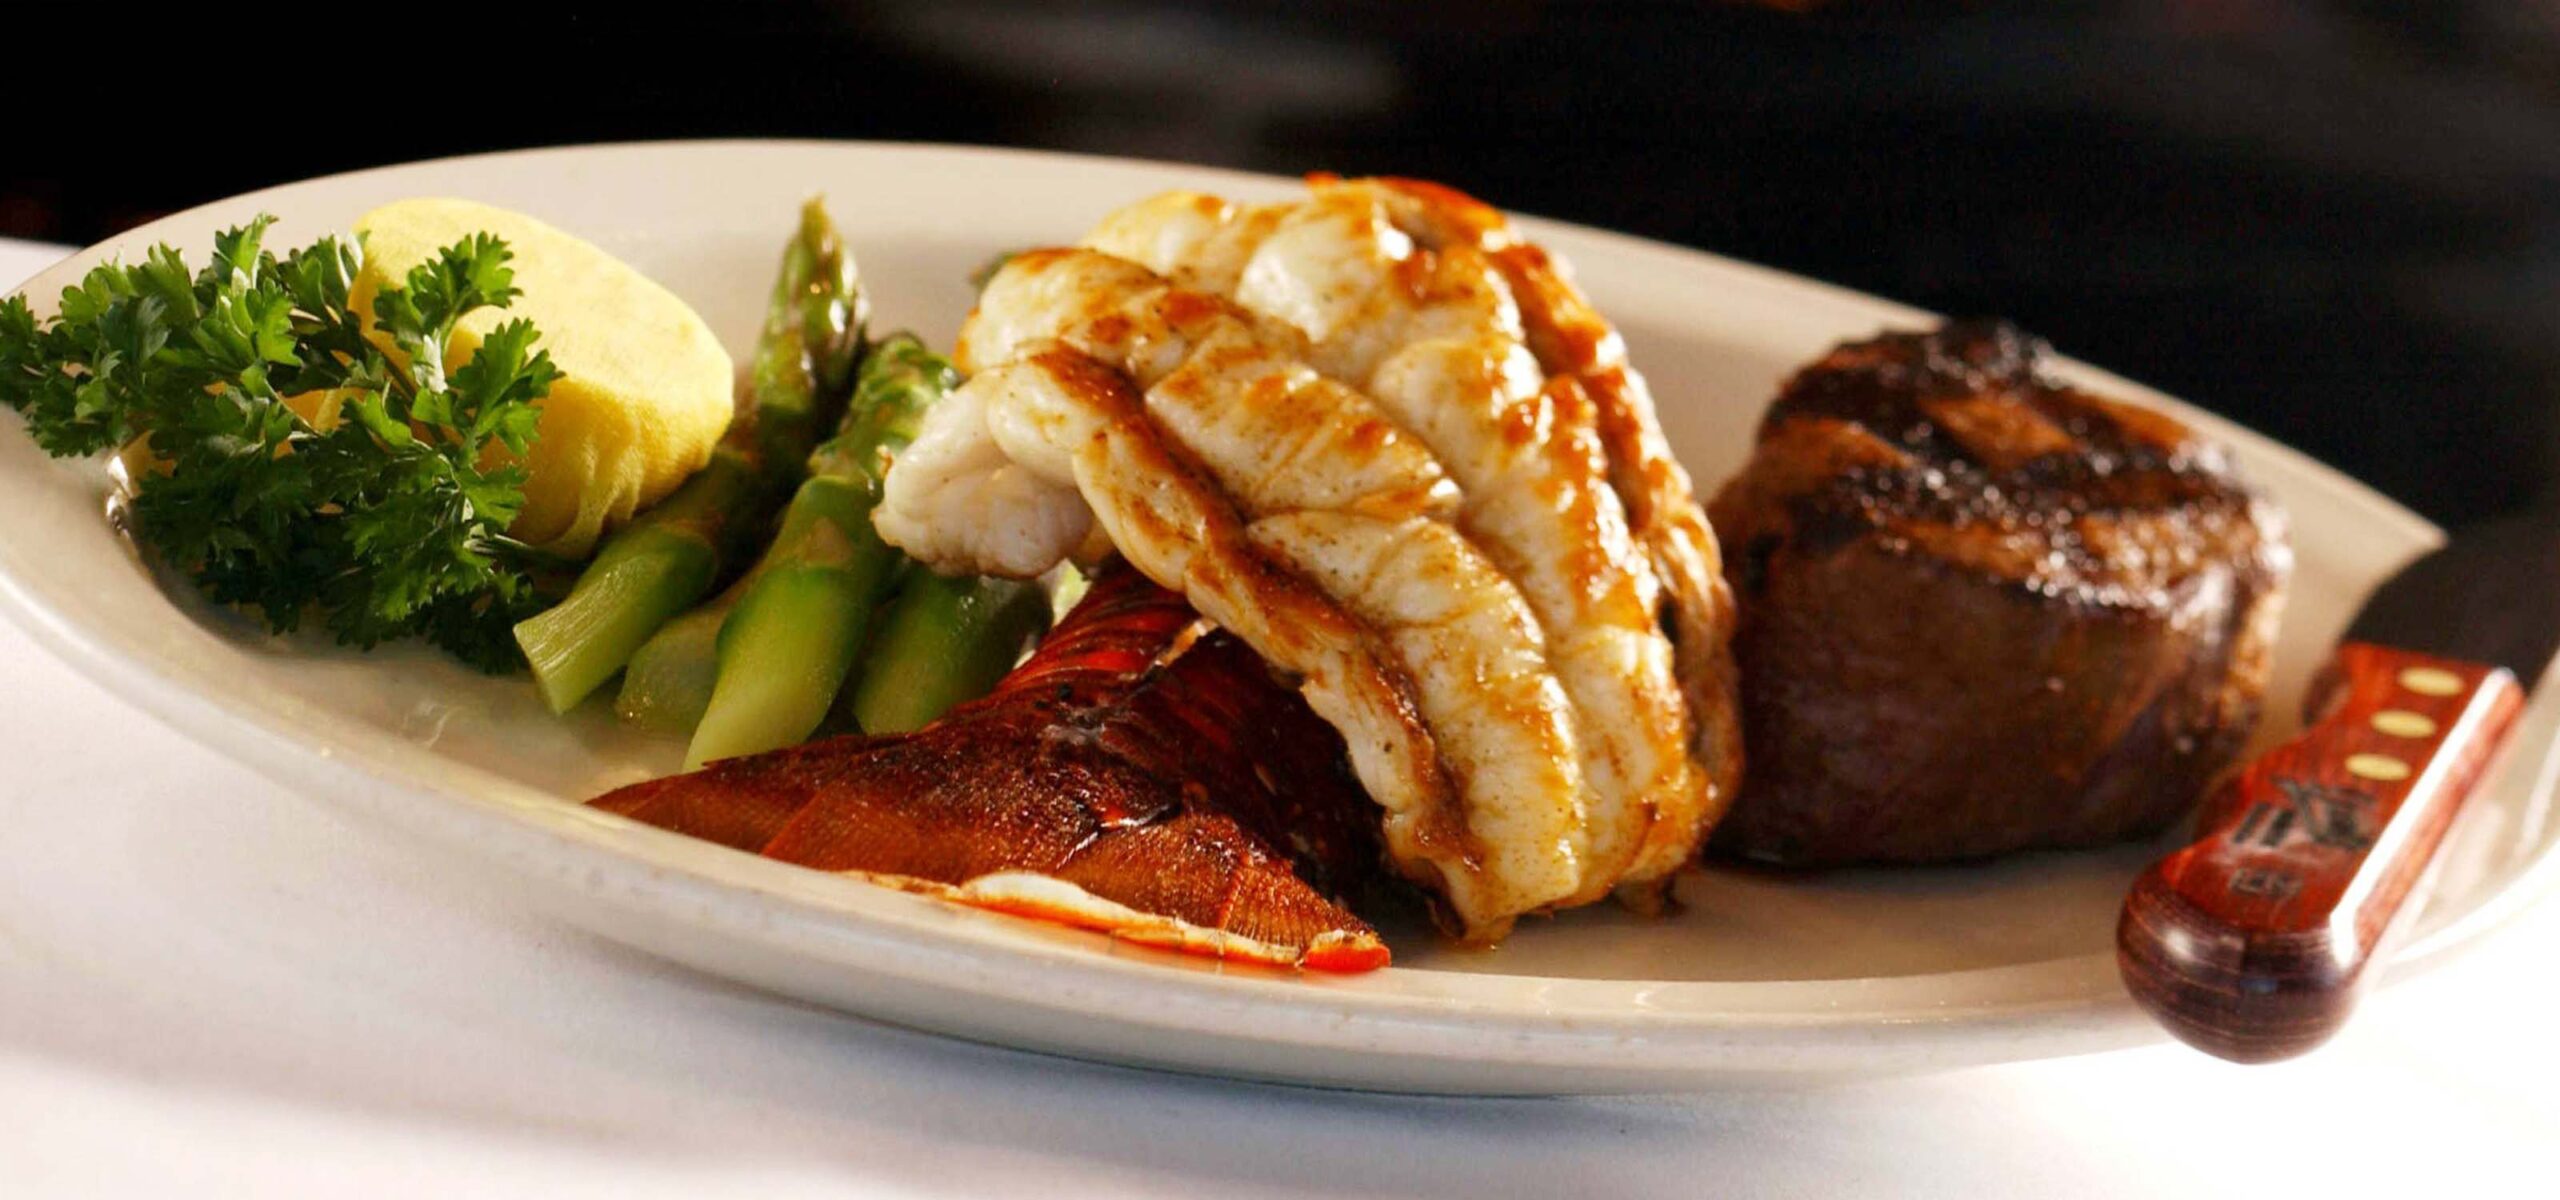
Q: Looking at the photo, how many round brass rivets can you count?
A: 3